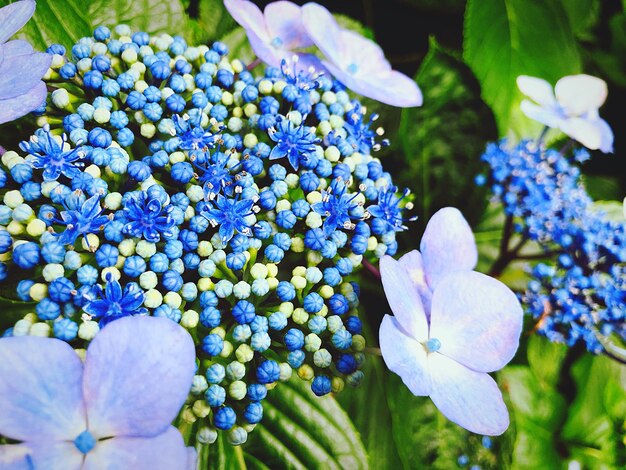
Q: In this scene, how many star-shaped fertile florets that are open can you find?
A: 12